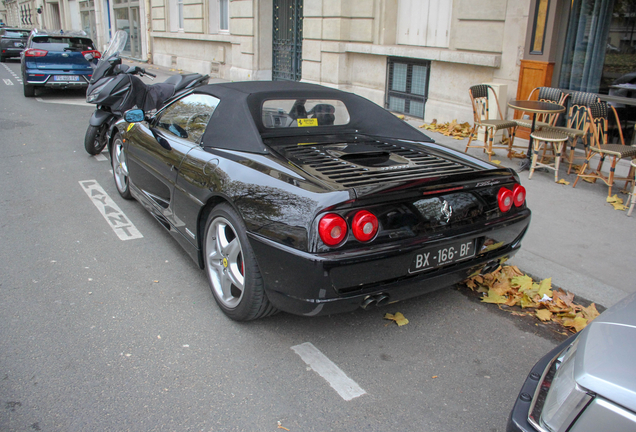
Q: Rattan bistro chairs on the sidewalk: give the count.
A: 4